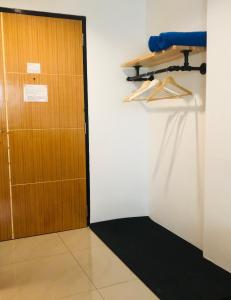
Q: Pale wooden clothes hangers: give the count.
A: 3